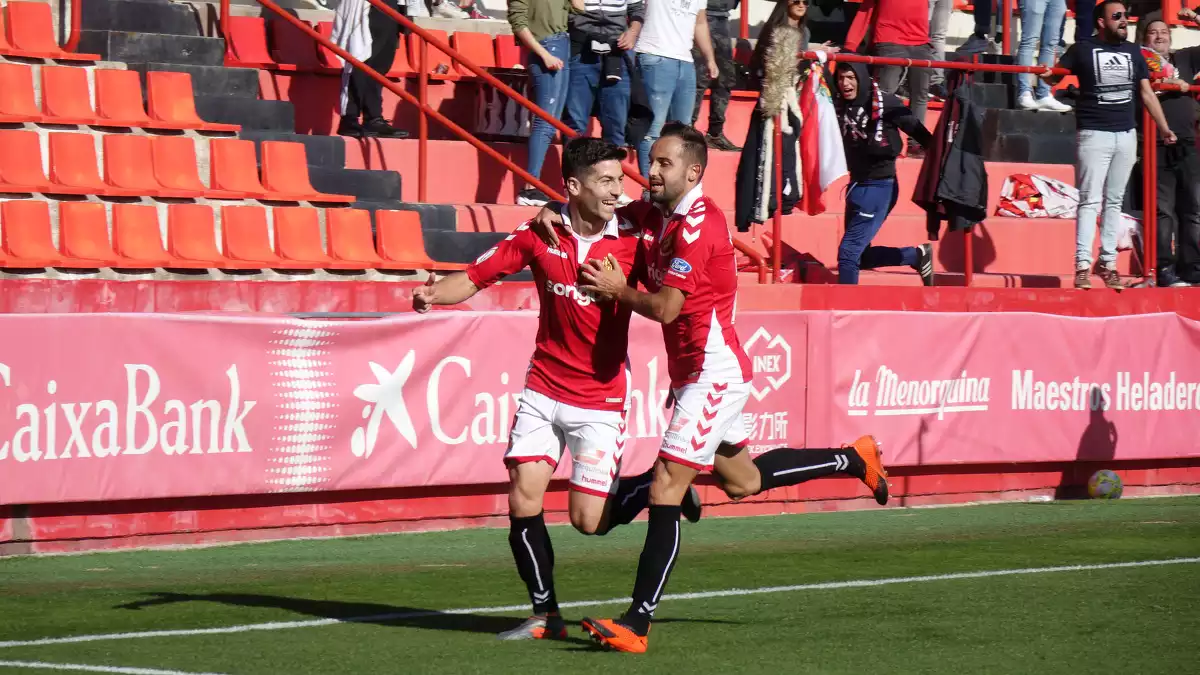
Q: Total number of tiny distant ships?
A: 0